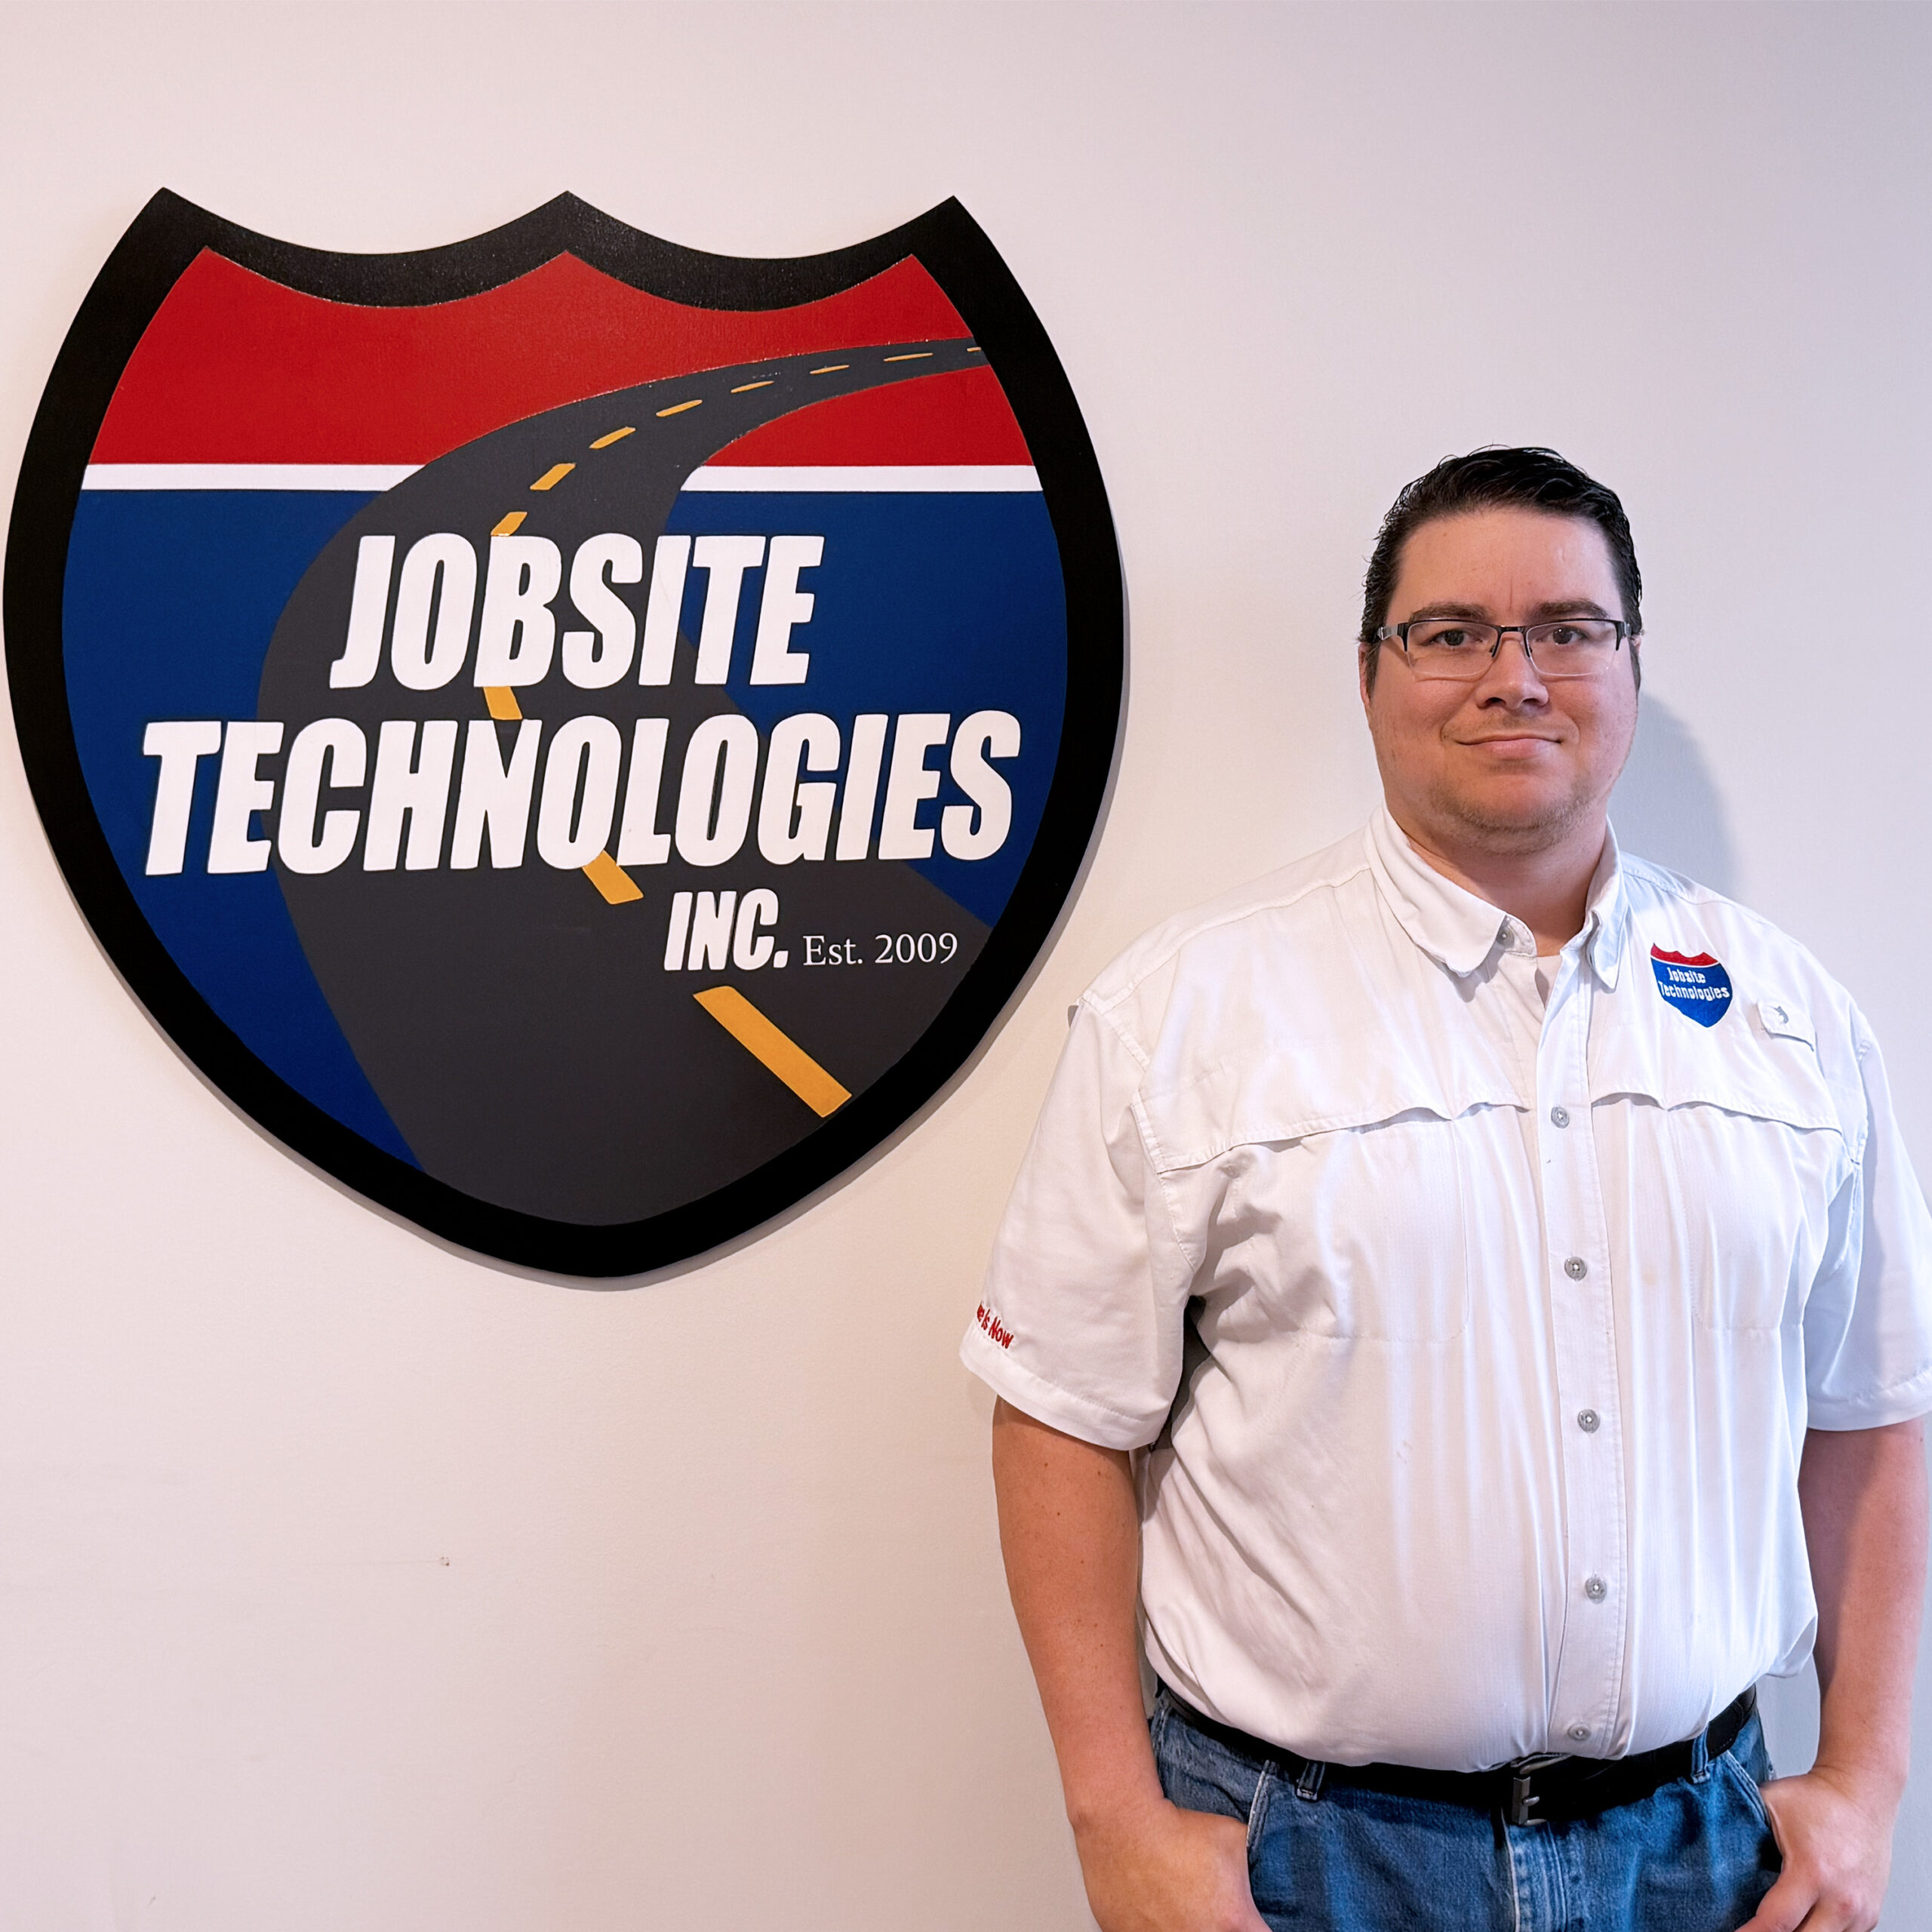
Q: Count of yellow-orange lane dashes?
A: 11